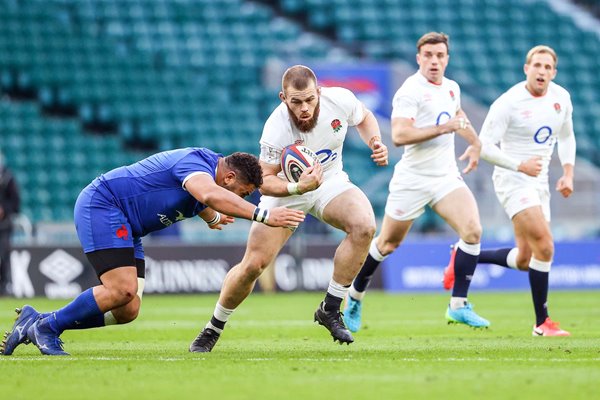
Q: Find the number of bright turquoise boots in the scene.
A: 2